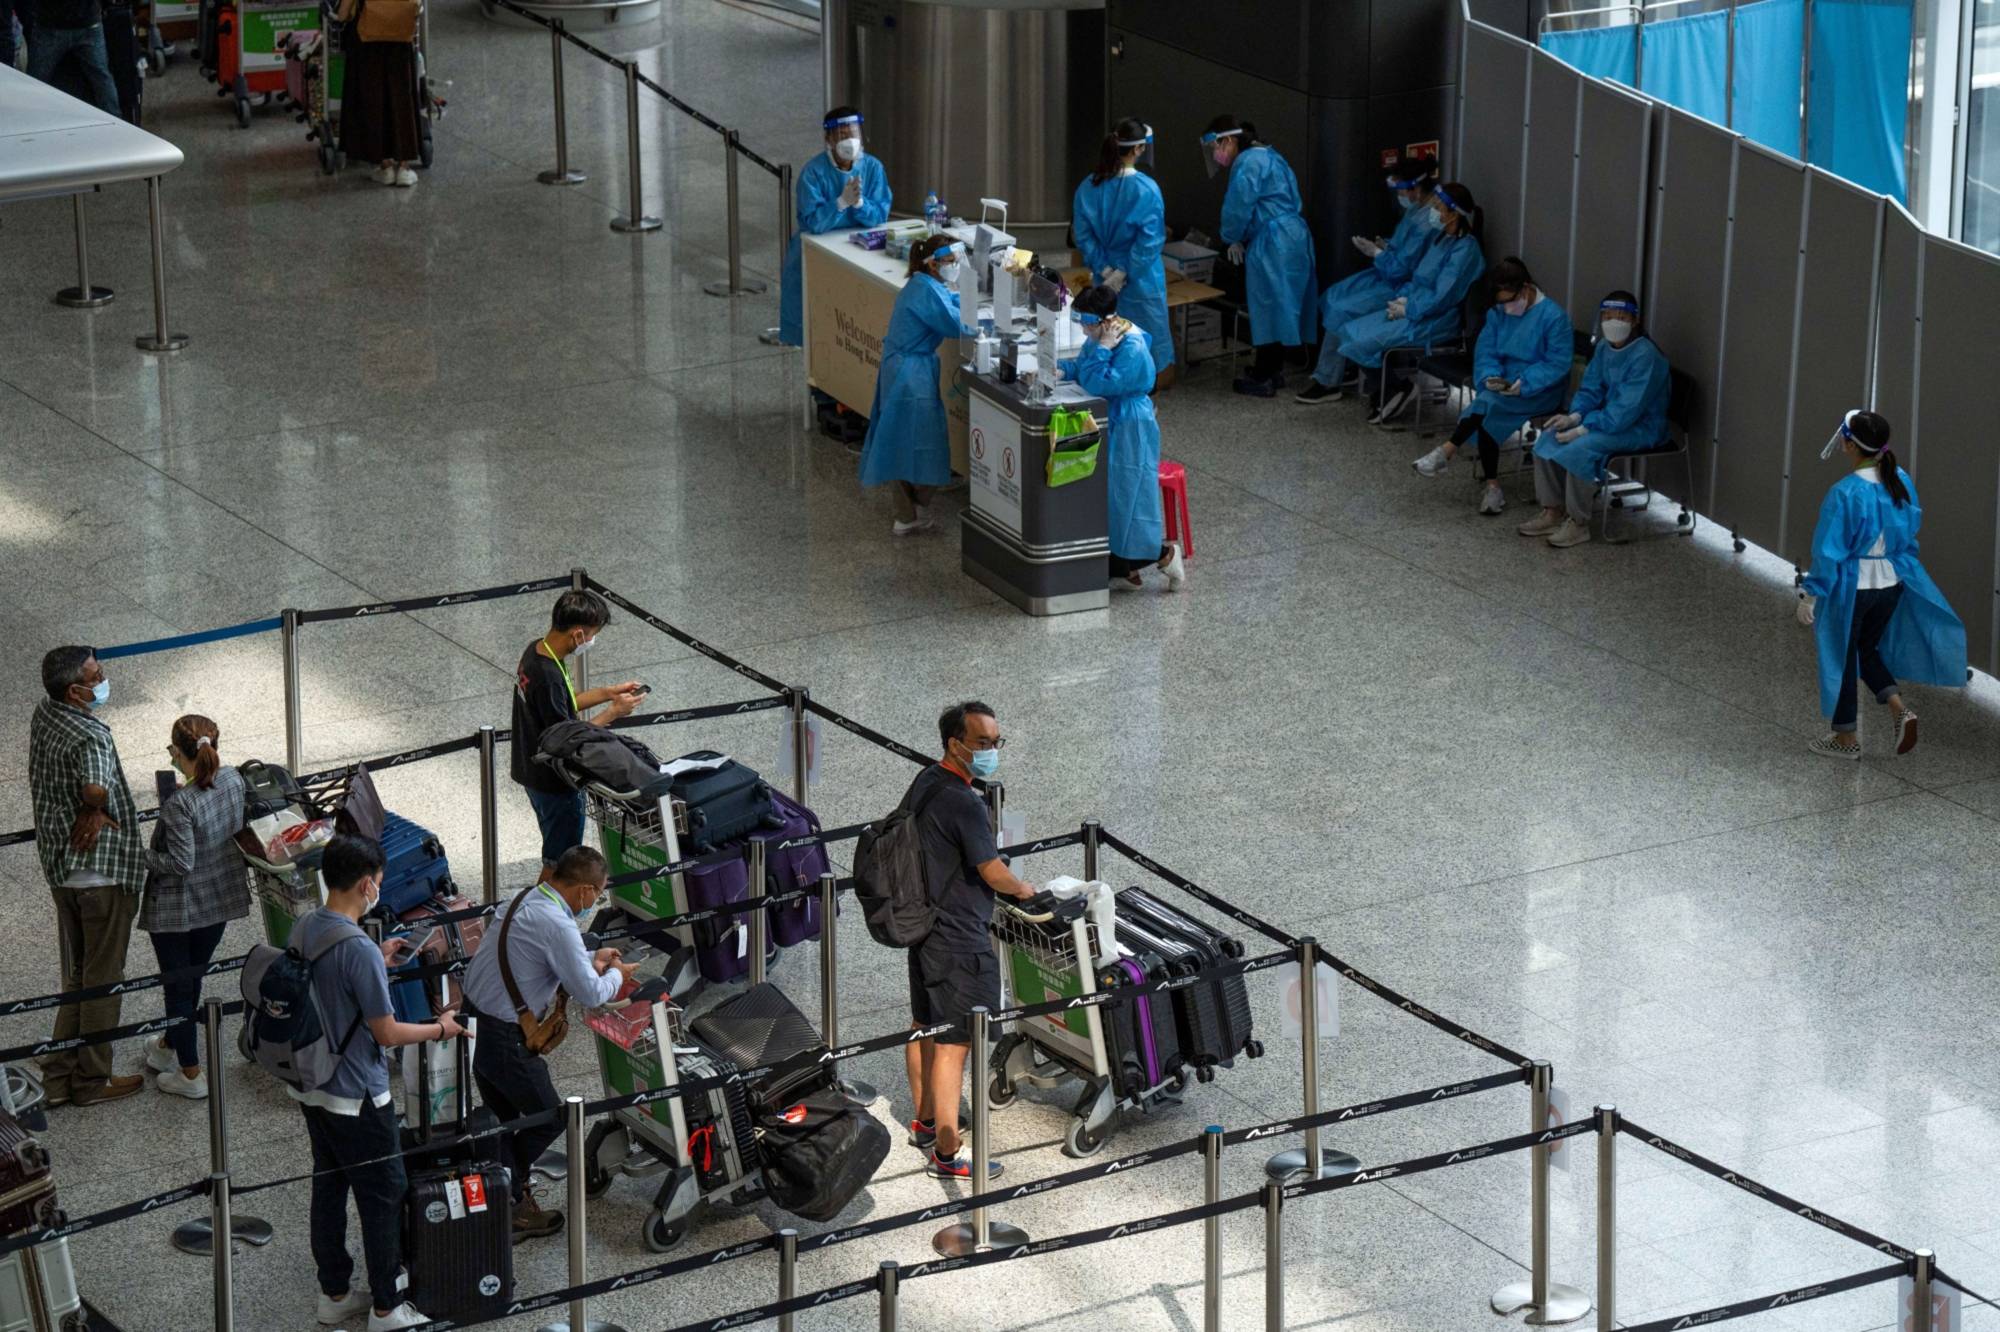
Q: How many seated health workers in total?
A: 4